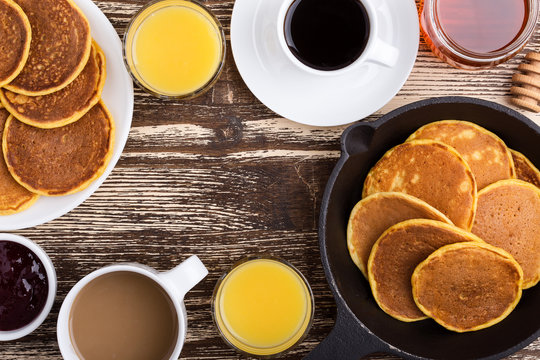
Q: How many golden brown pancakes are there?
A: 12